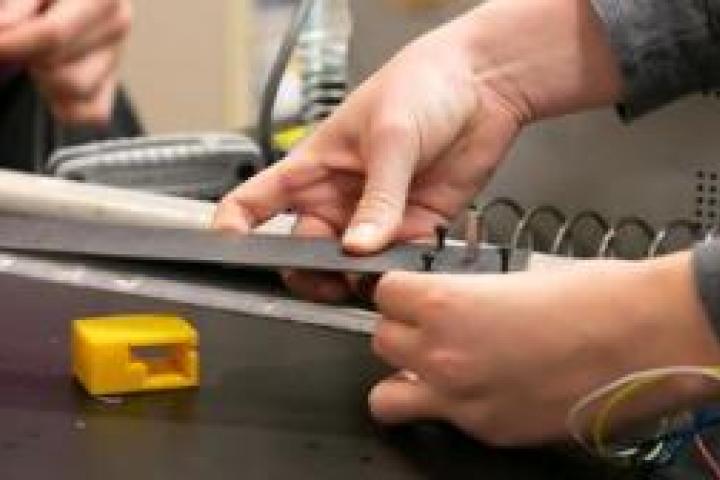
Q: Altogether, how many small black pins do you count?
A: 3